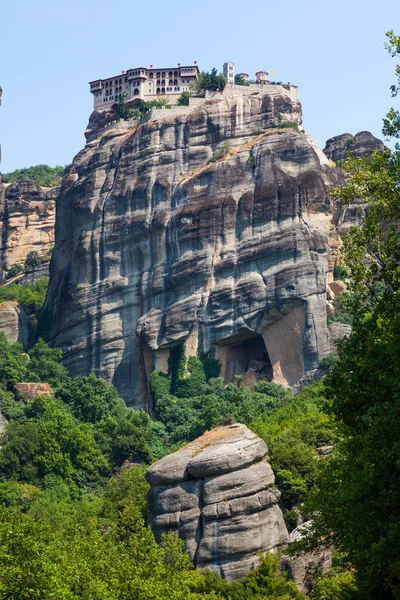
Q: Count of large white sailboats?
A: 0